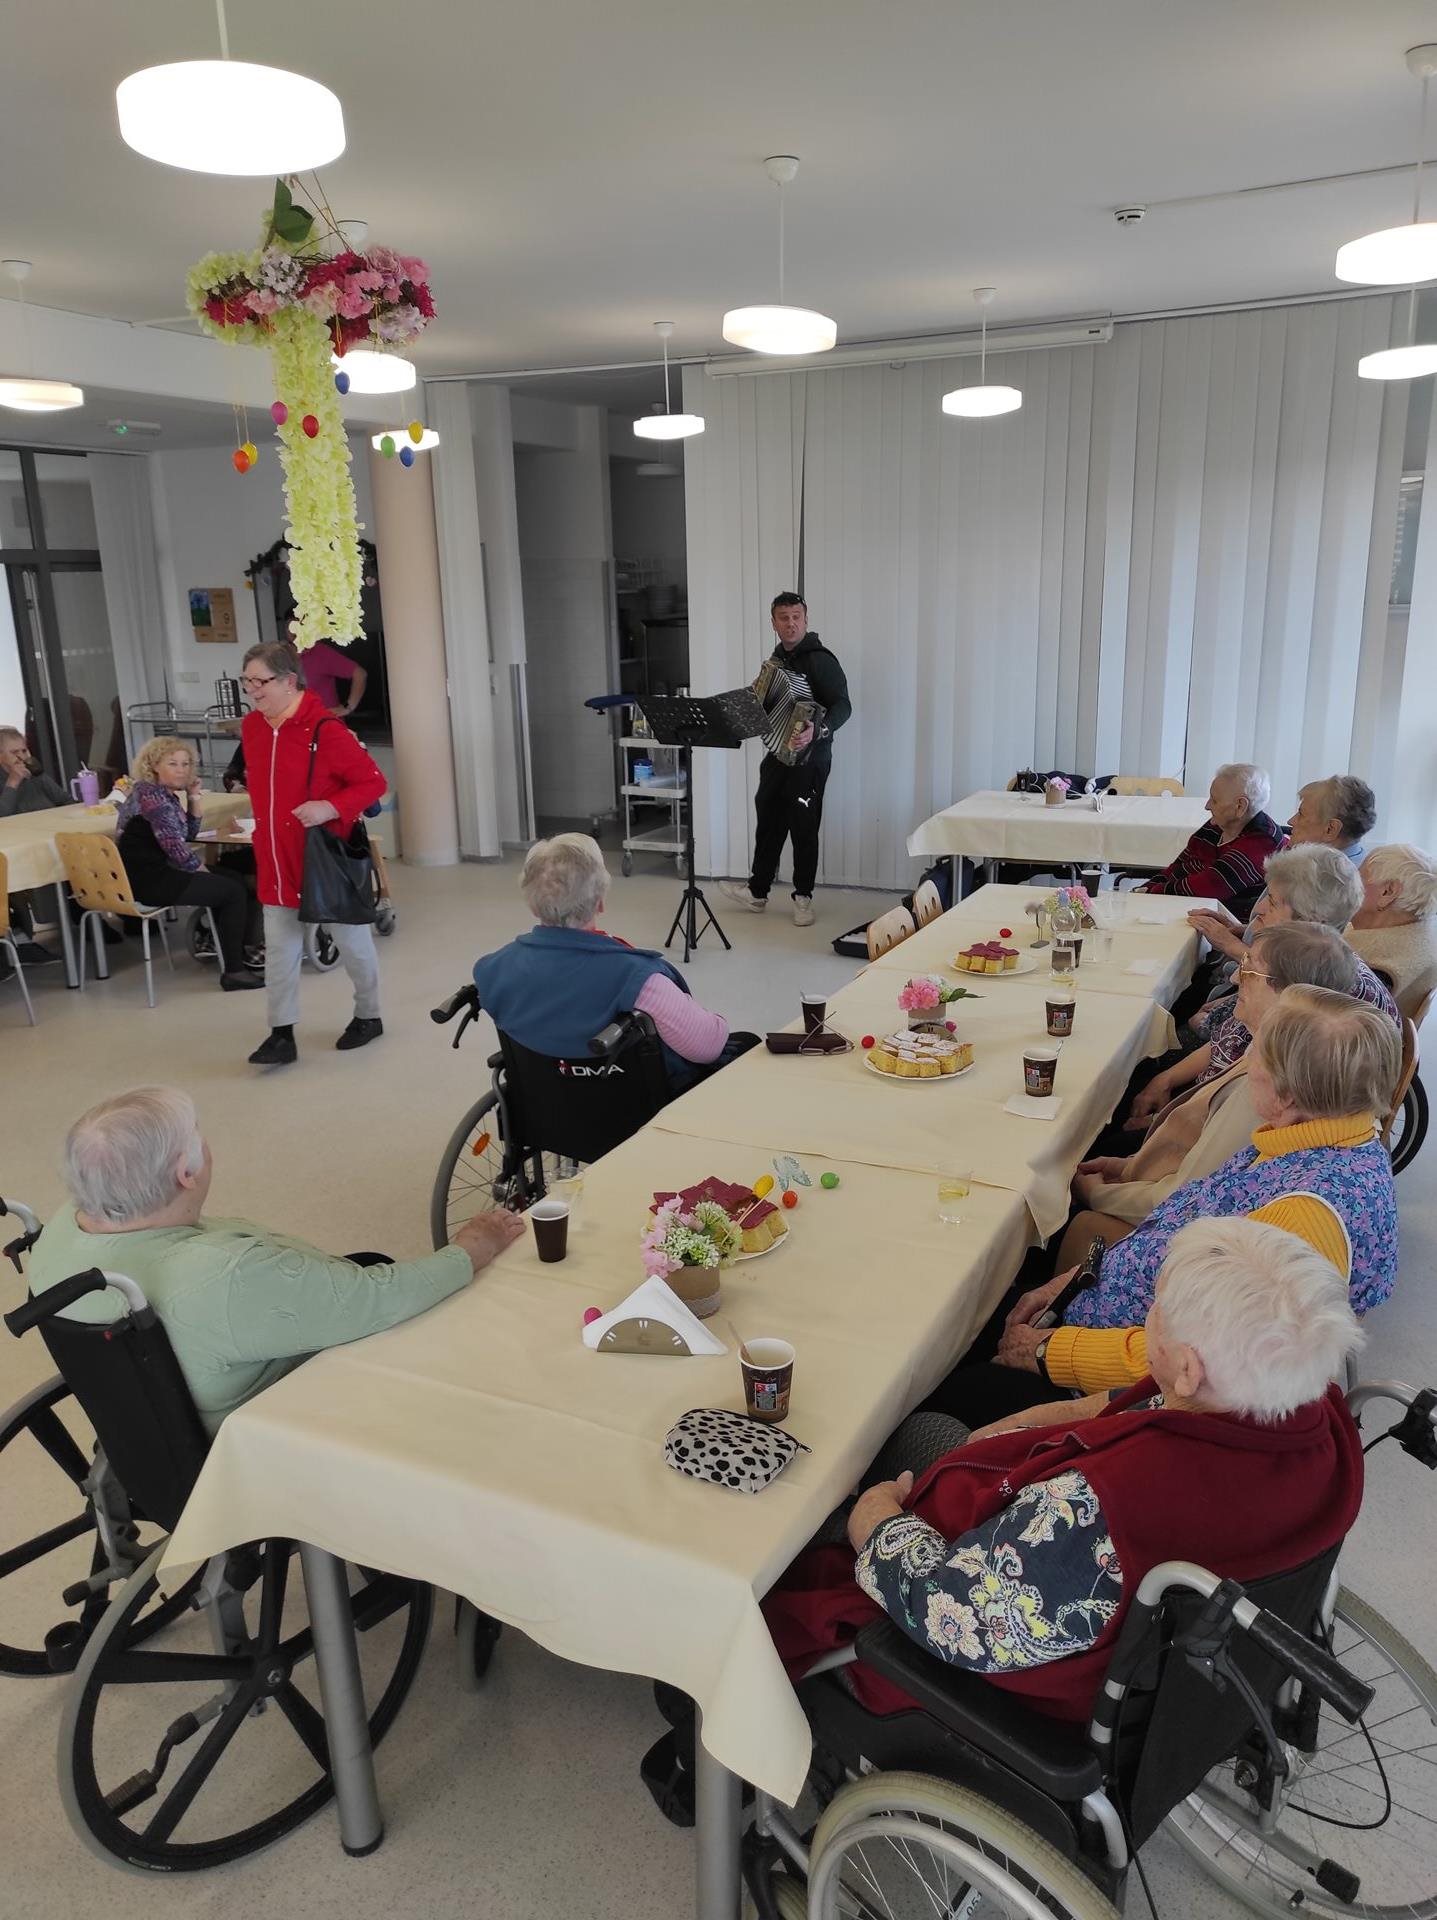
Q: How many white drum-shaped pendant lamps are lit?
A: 9